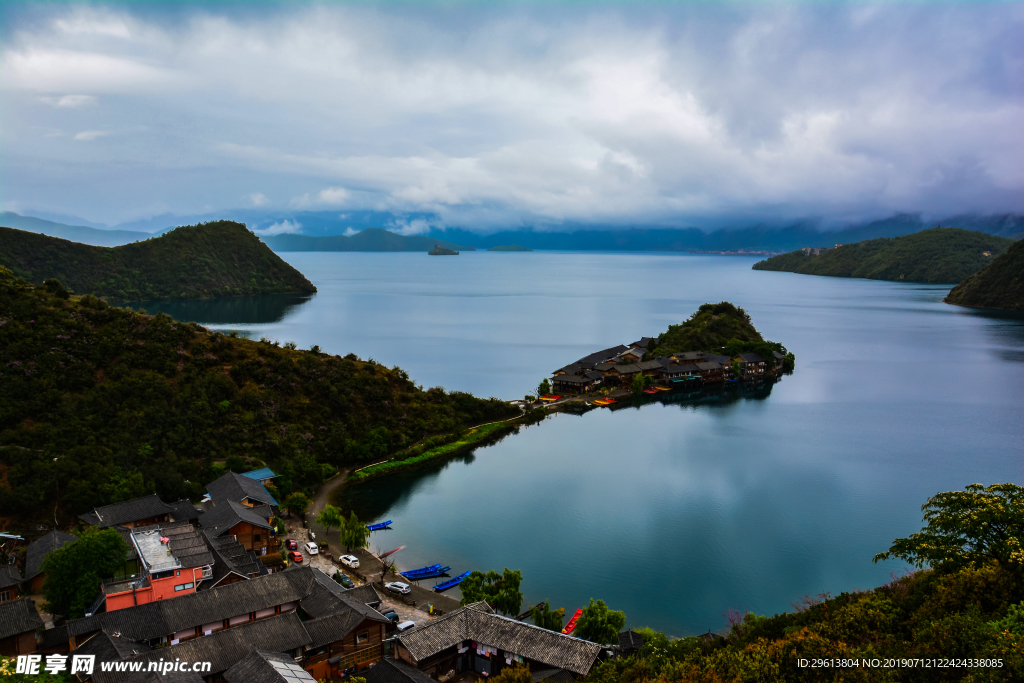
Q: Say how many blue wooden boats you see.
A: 4